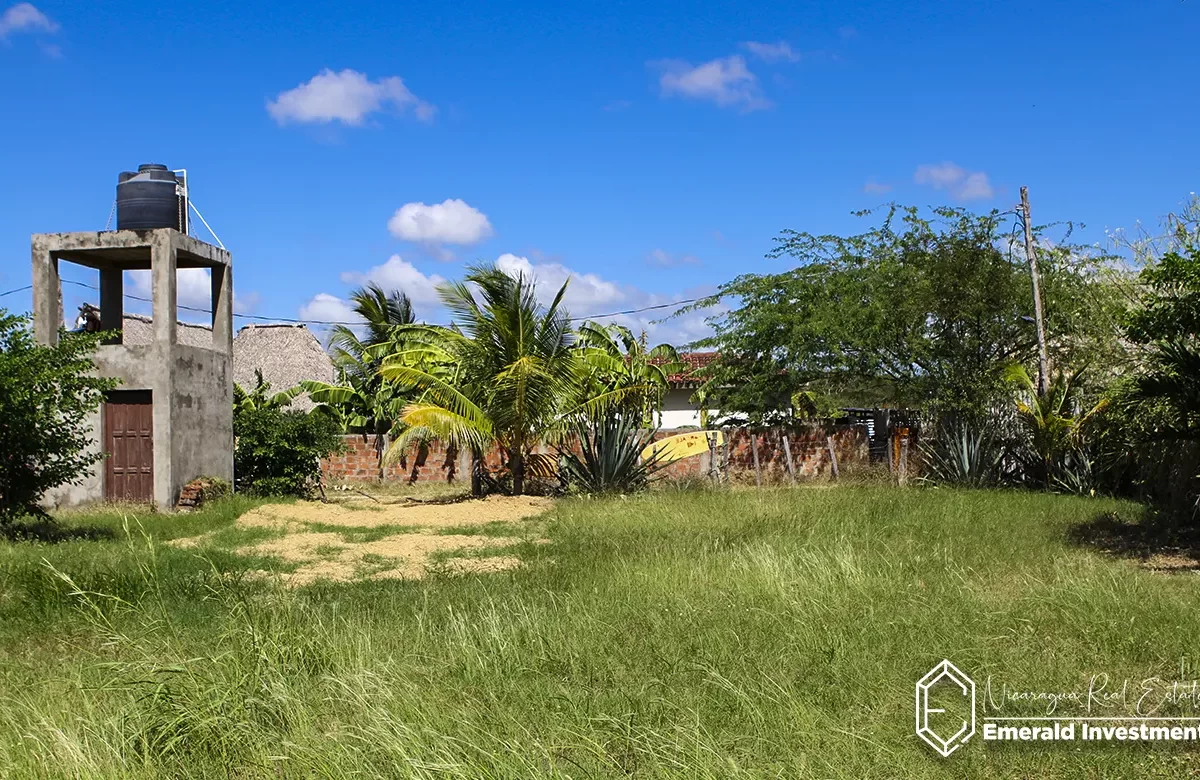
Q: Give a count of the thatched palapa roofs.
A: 2